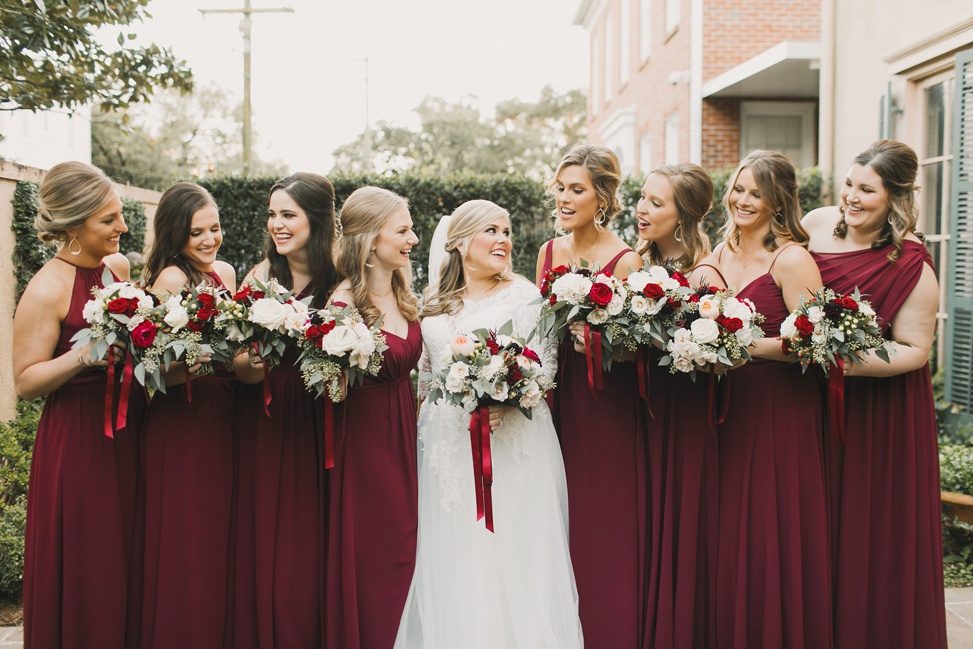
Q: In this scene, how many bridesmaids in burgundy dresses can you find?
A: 8